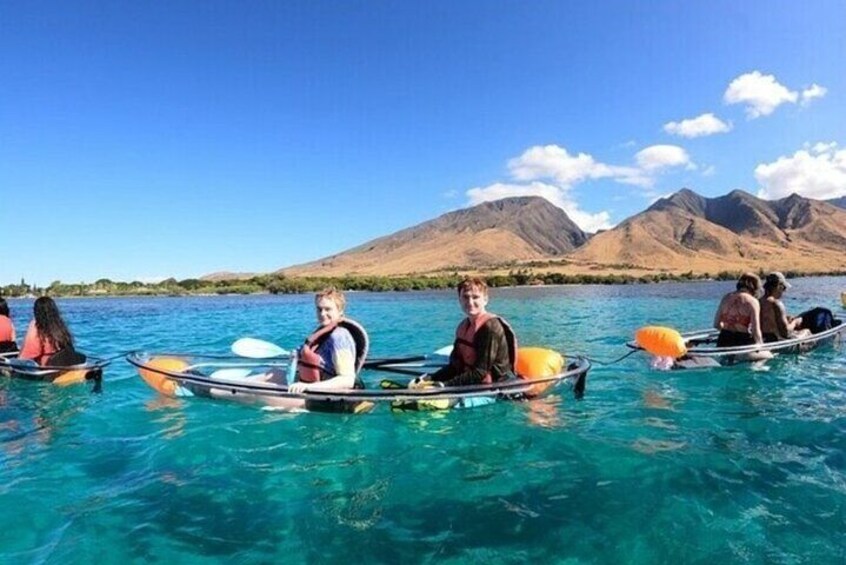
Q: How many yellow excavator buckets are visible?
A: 0